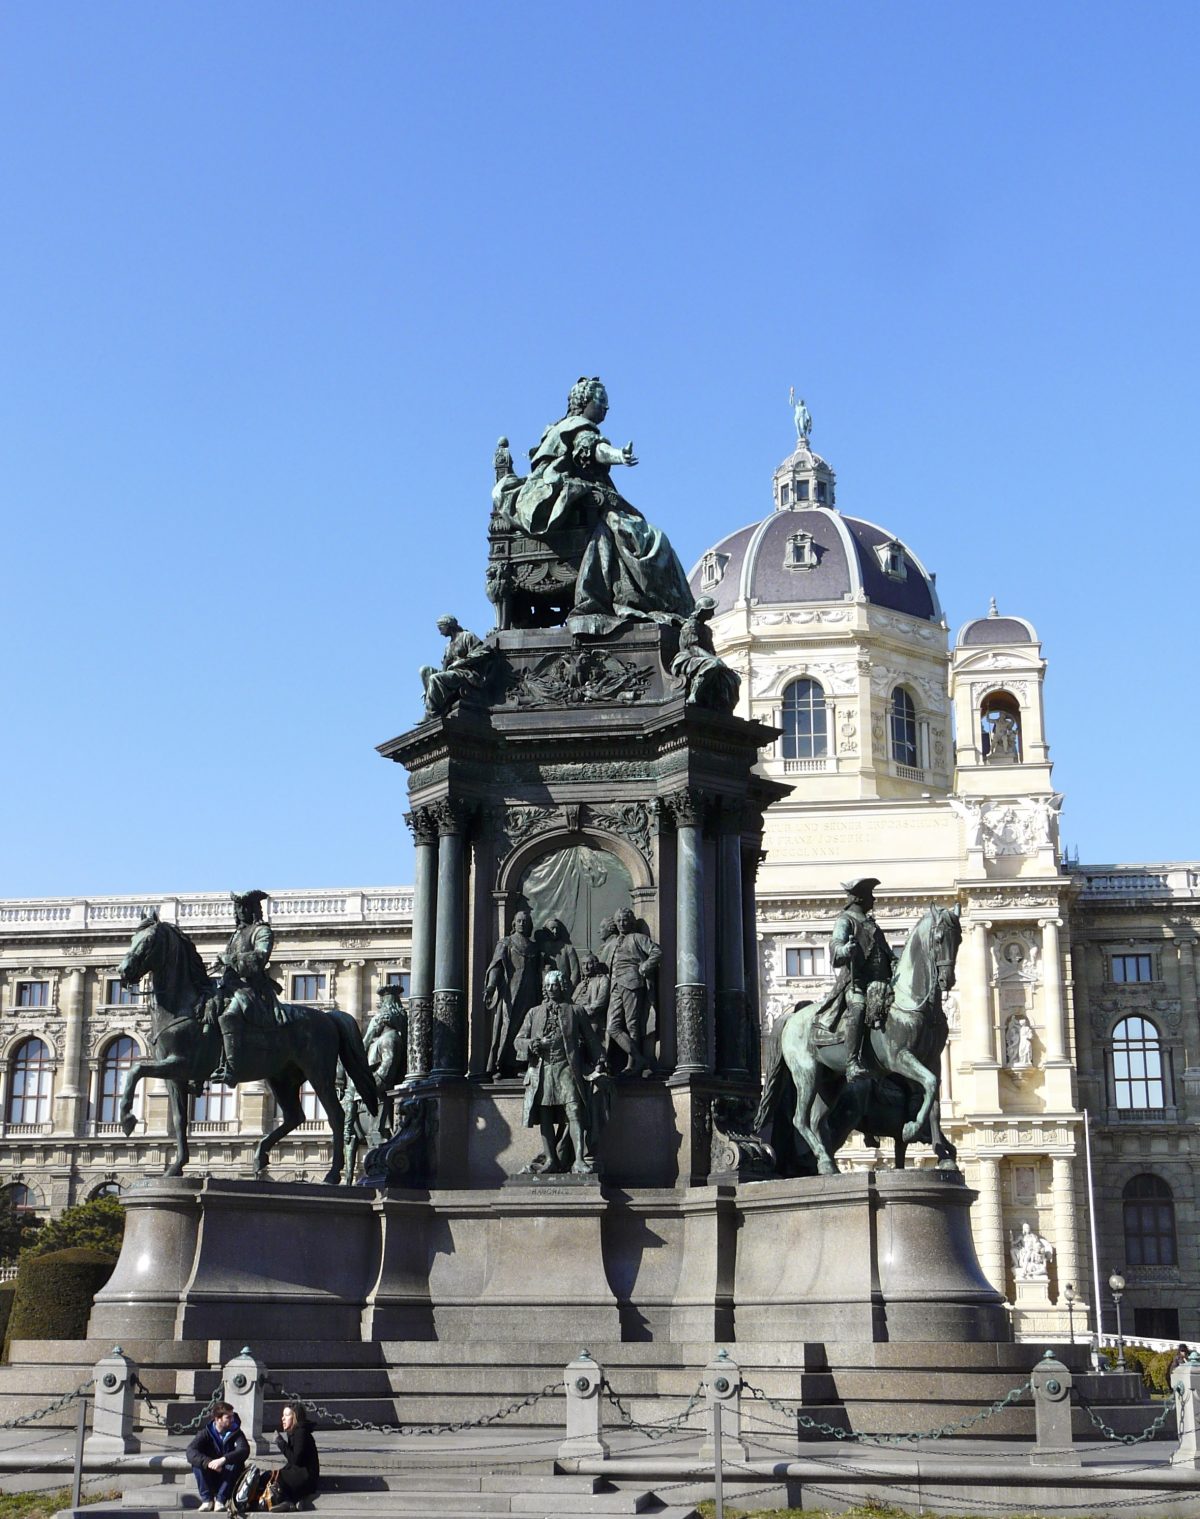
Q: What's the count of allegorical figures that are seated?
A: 2